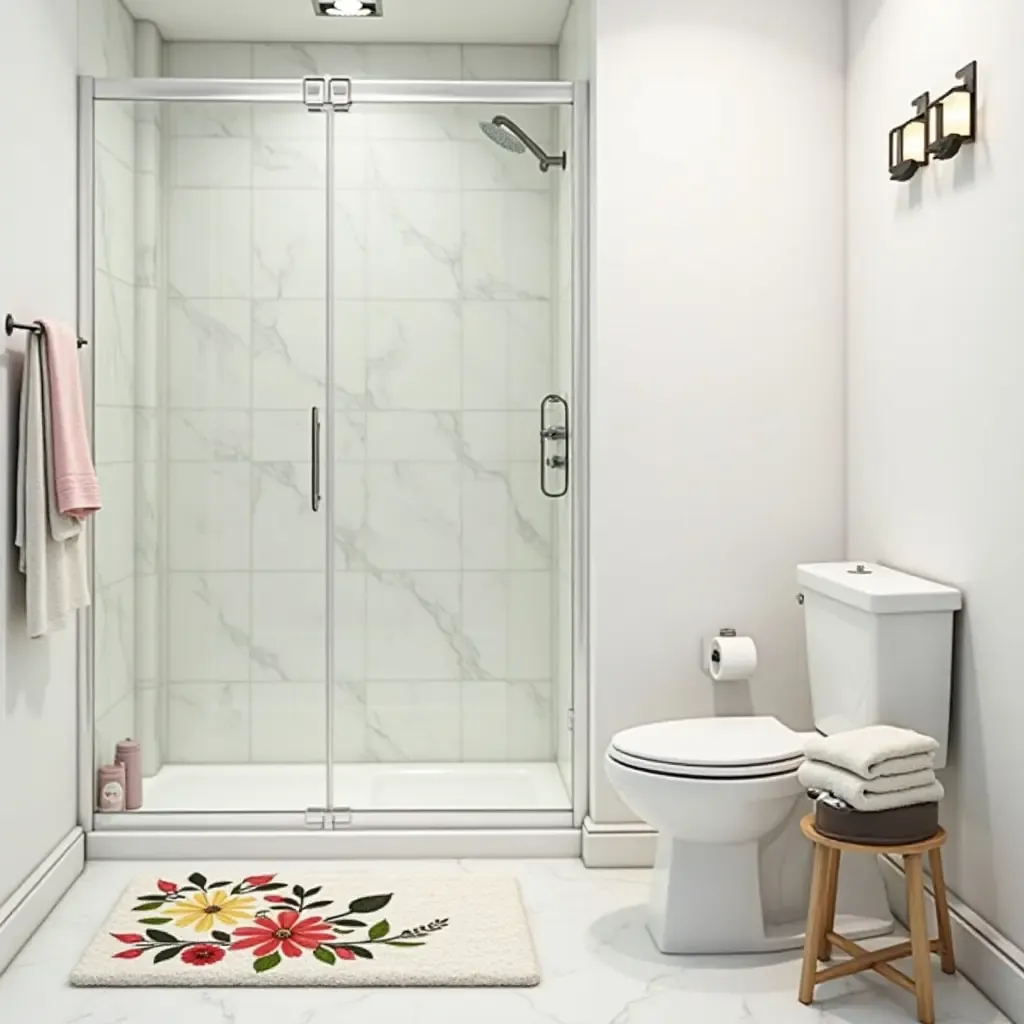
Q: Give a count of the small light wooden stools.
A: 1